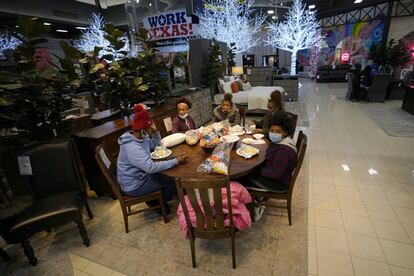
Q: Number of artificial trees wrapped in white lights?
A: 4